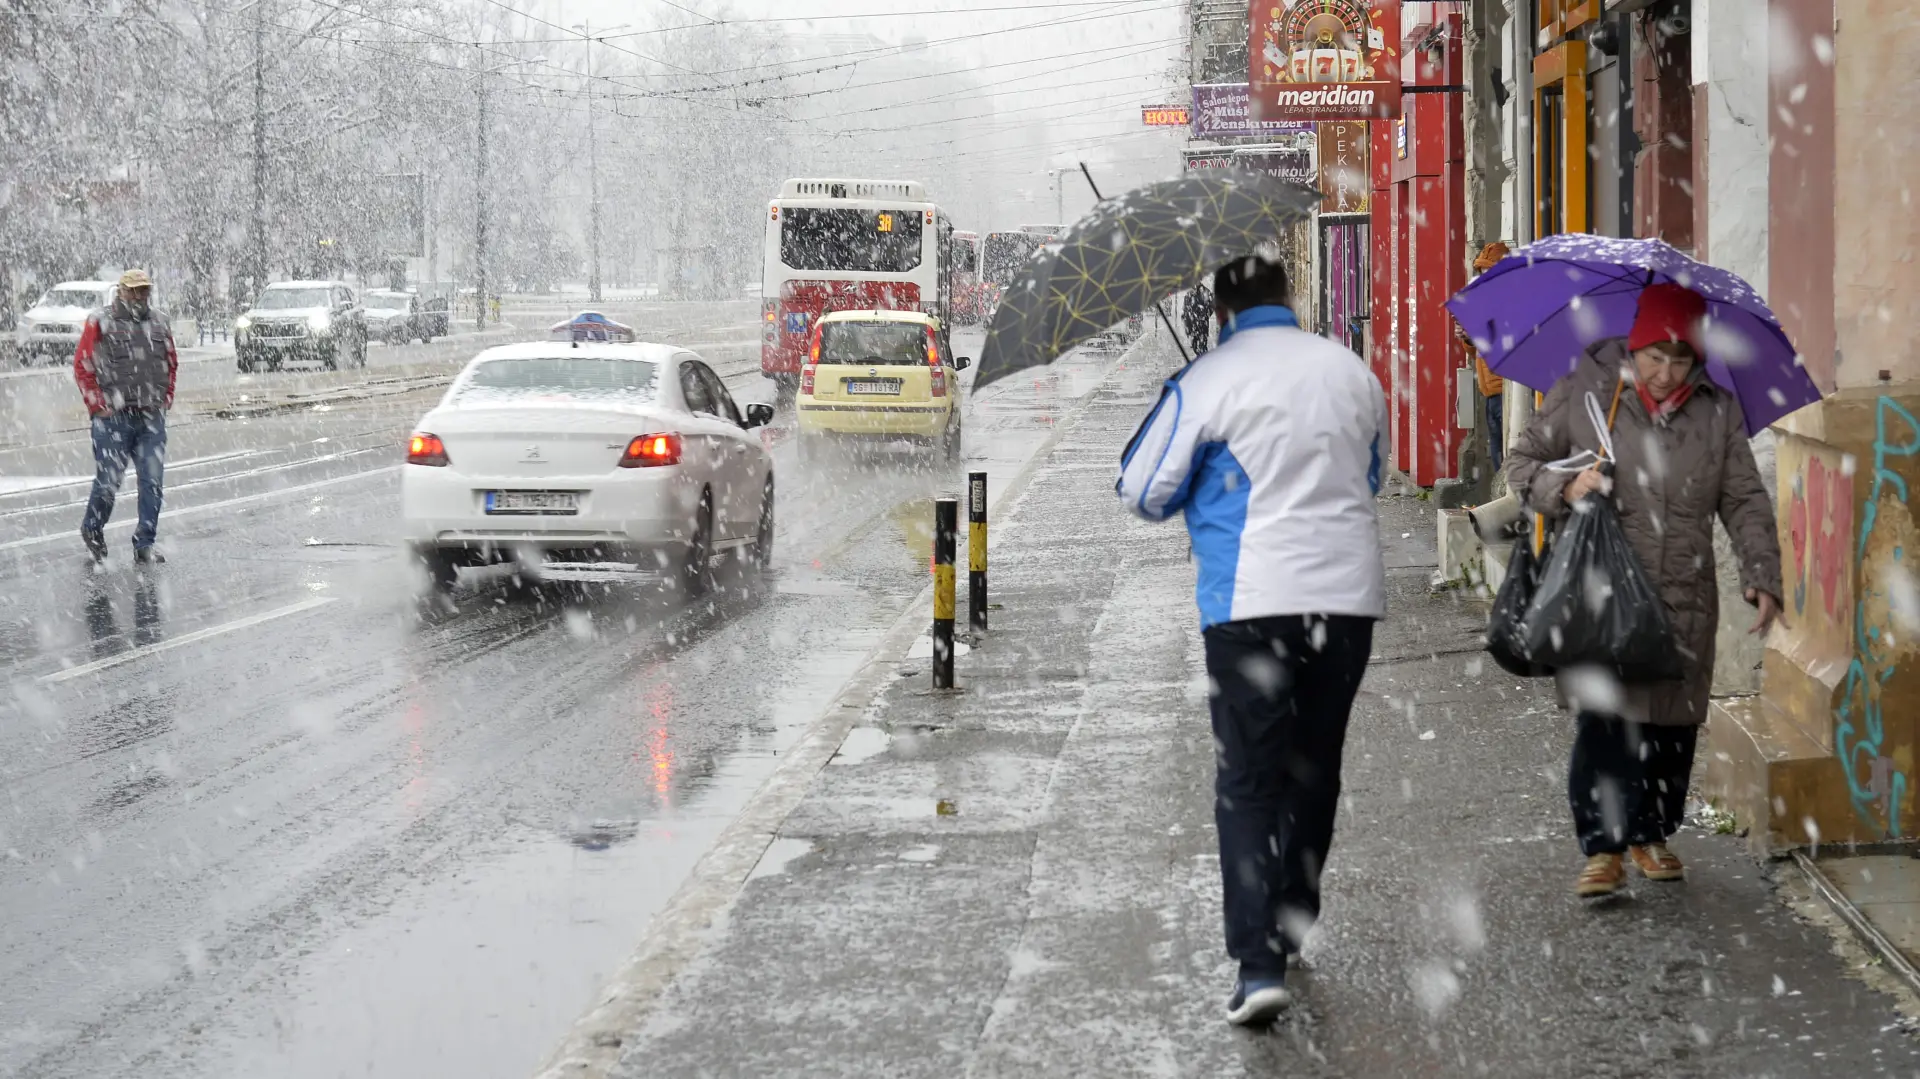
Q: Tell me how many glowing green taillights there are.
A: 0